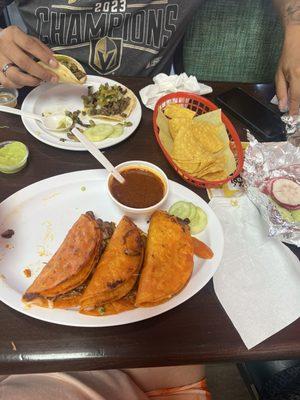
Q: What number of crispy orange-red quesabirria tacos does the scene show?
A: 3